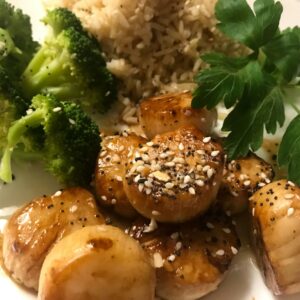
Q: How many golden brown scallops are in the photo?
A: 8